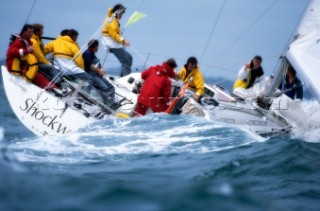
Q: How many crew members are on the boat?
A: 10